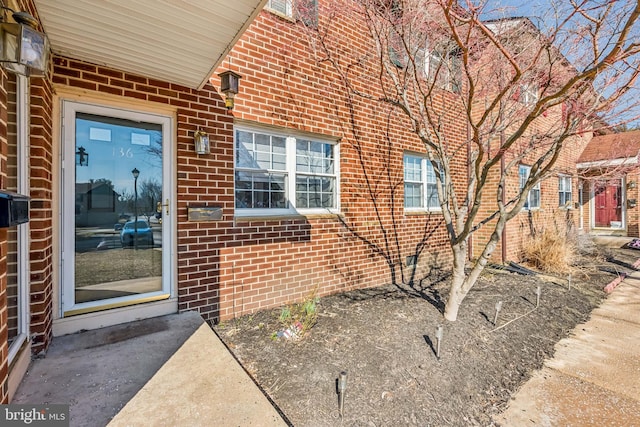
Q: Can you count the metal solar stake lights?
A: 5